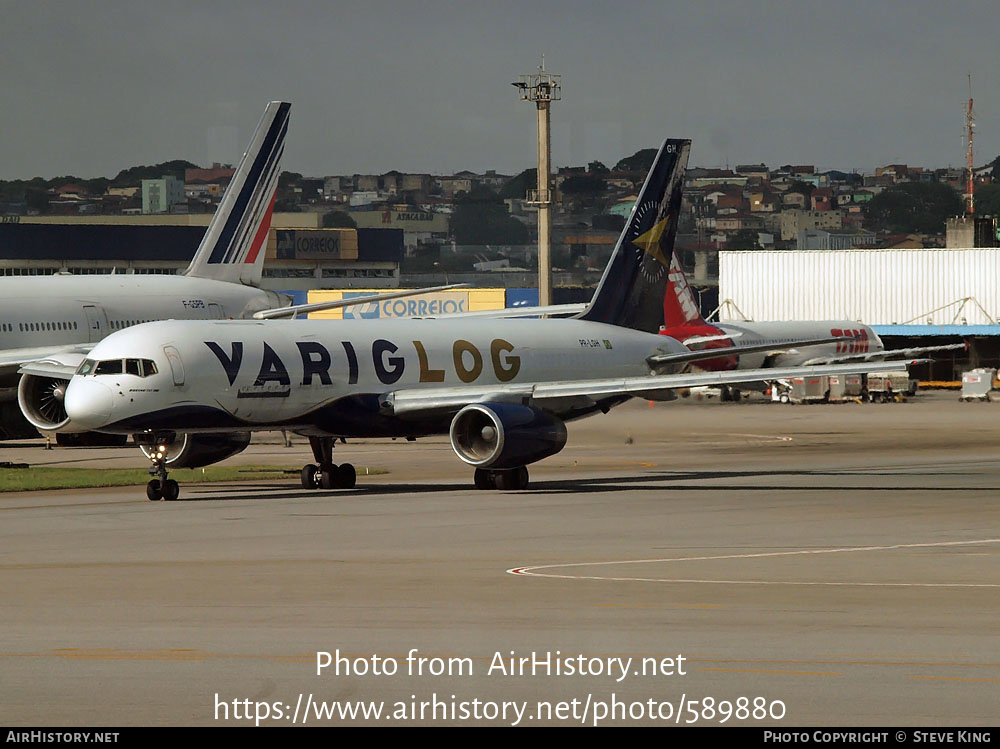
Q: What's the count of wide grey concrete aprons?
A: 1